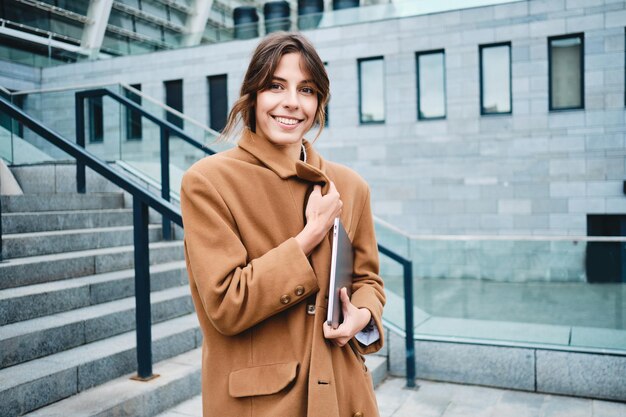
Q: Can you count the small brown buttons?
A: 2